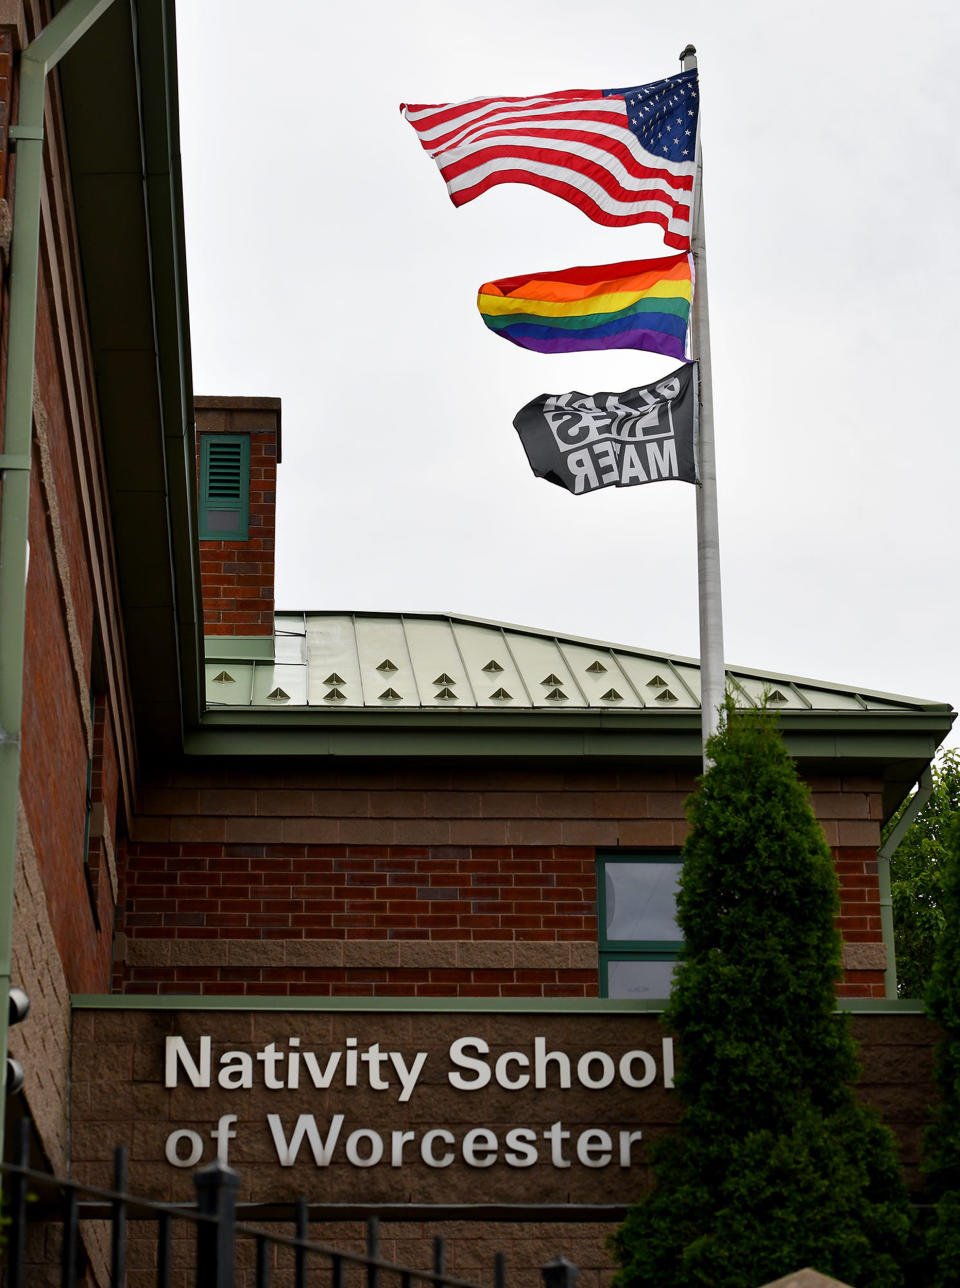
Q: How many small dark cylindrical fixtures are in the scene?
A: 2